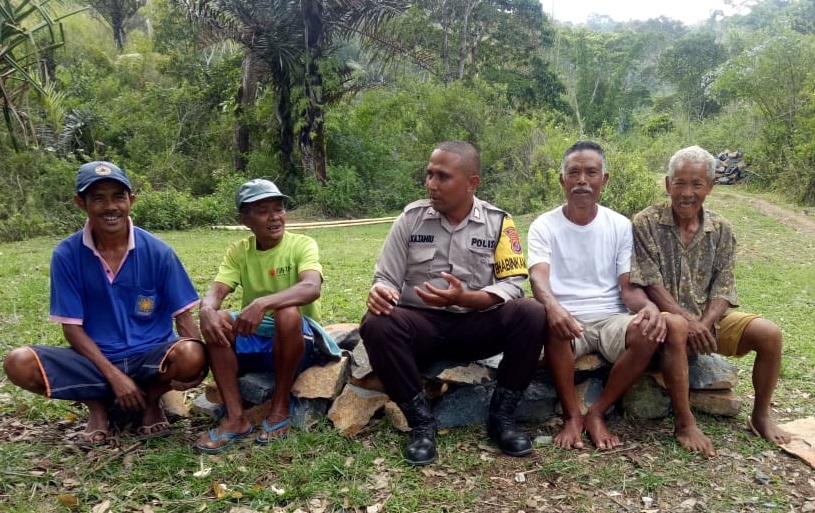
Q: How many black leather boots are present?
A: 2